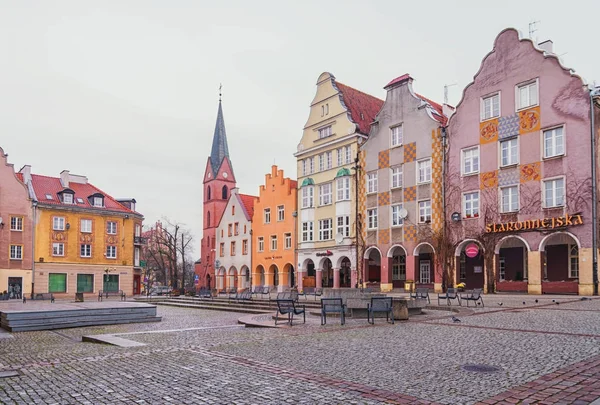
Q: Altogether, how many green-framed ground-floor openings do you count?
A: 3